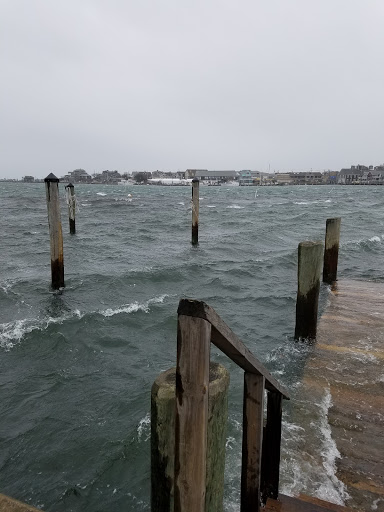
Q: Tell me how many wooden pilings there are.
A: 6